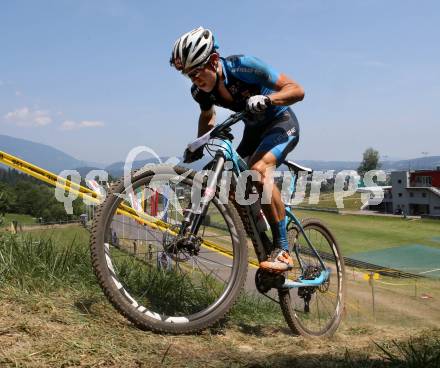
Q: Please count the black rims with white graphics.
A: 2